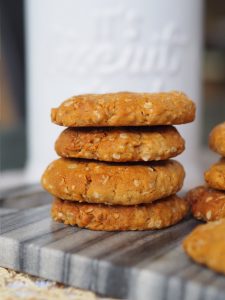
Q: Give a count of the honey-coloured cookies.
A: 8